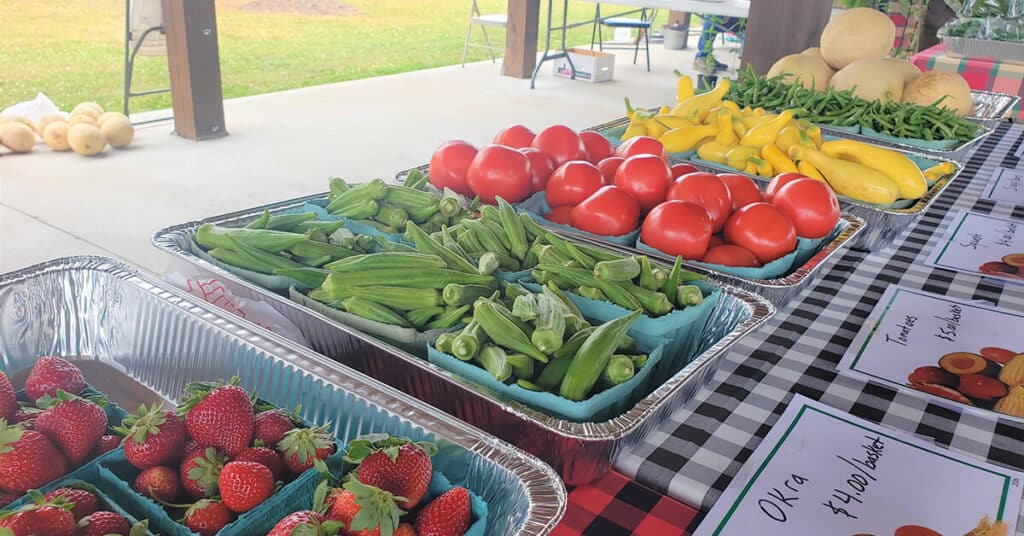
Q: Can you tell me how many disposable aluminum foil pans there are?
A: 7